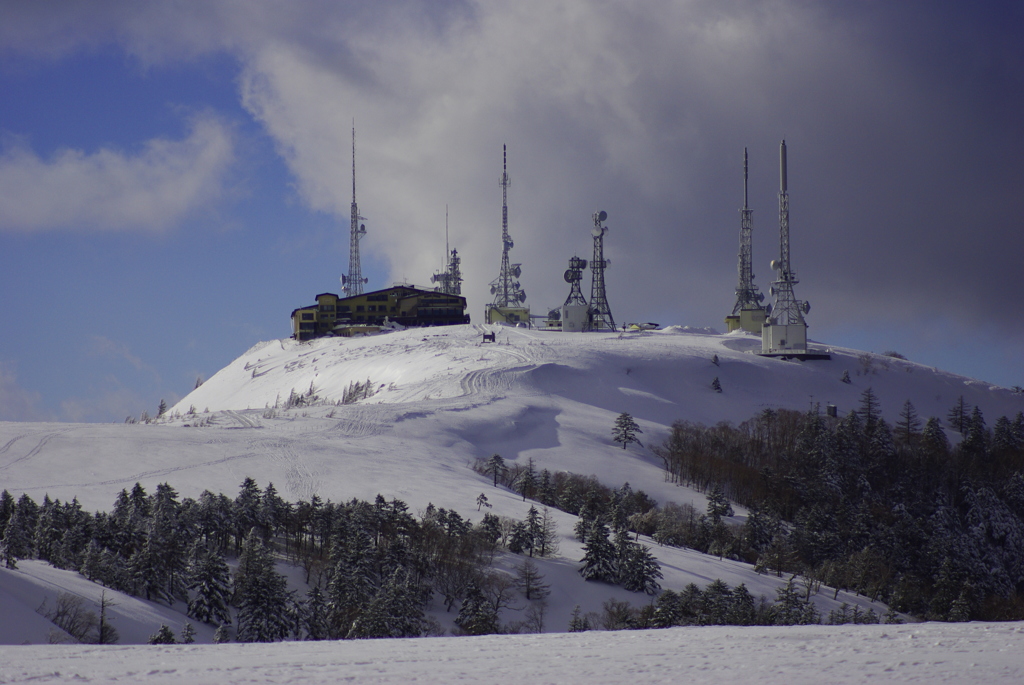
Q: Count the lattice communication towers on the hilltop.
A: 7